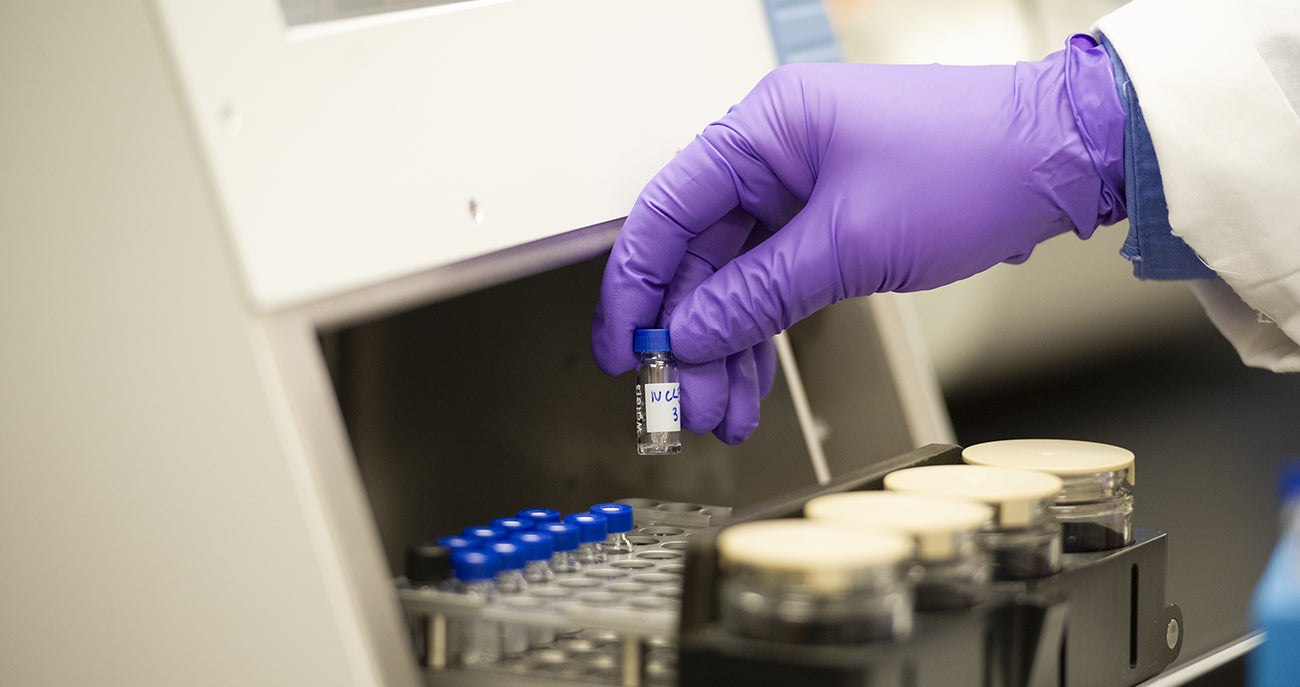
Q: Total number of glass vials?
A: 12